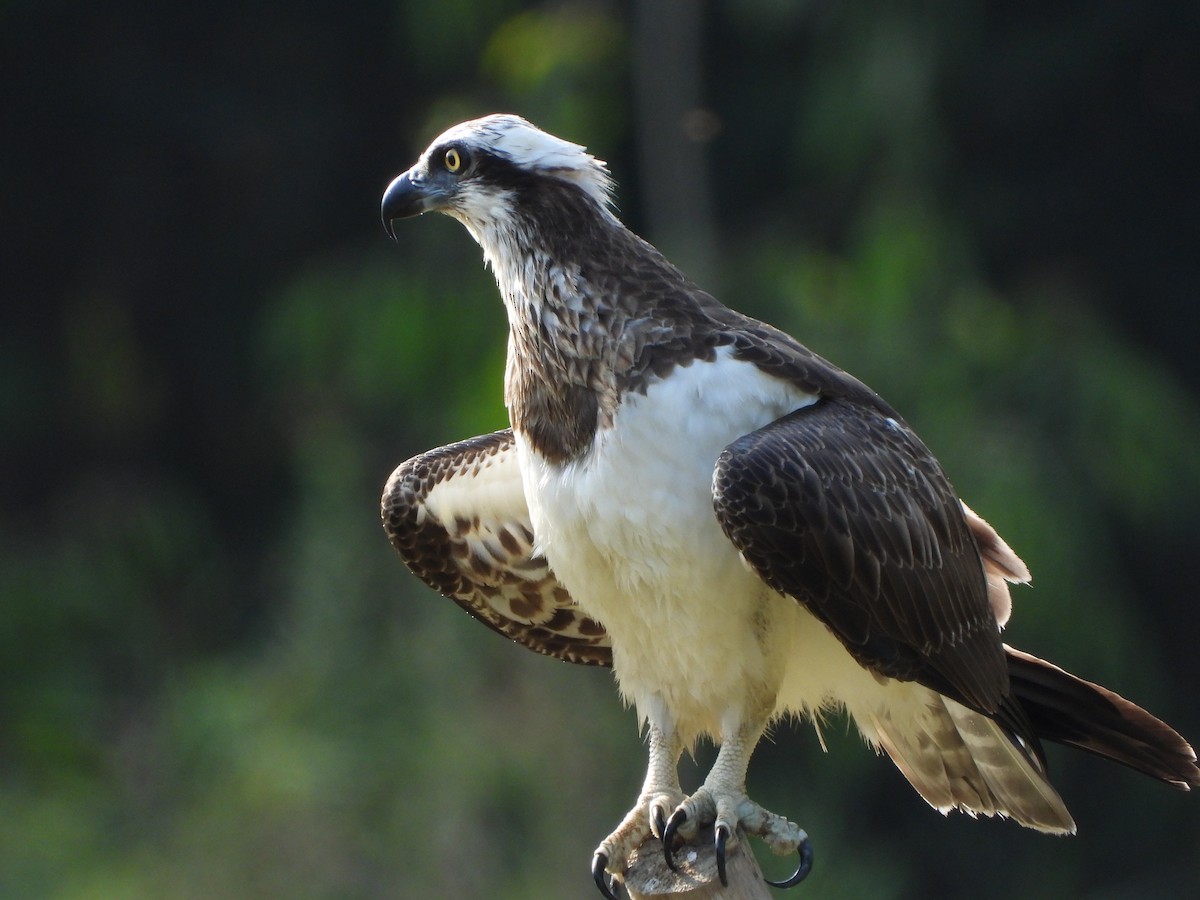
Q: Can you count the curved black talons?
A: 5